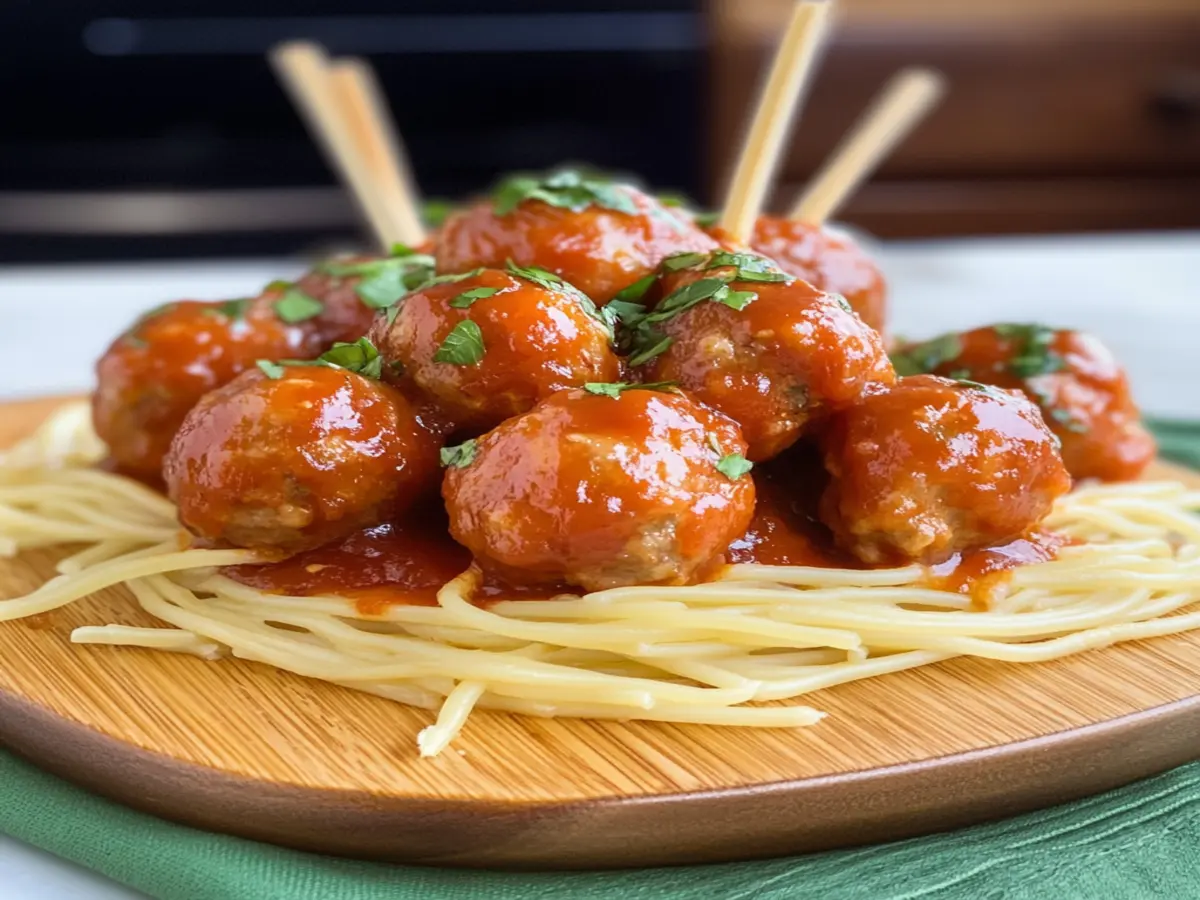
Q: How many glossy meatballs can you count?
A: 10